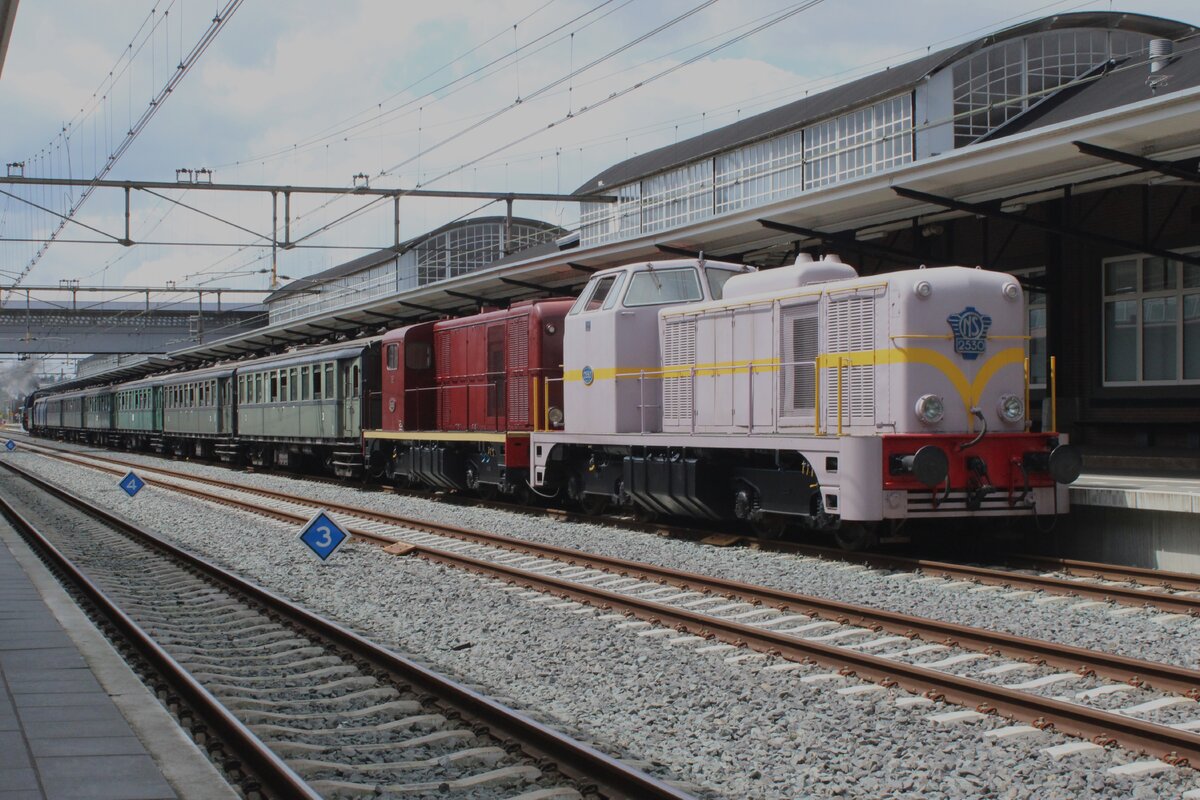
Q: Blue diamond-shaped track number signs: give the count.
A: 3